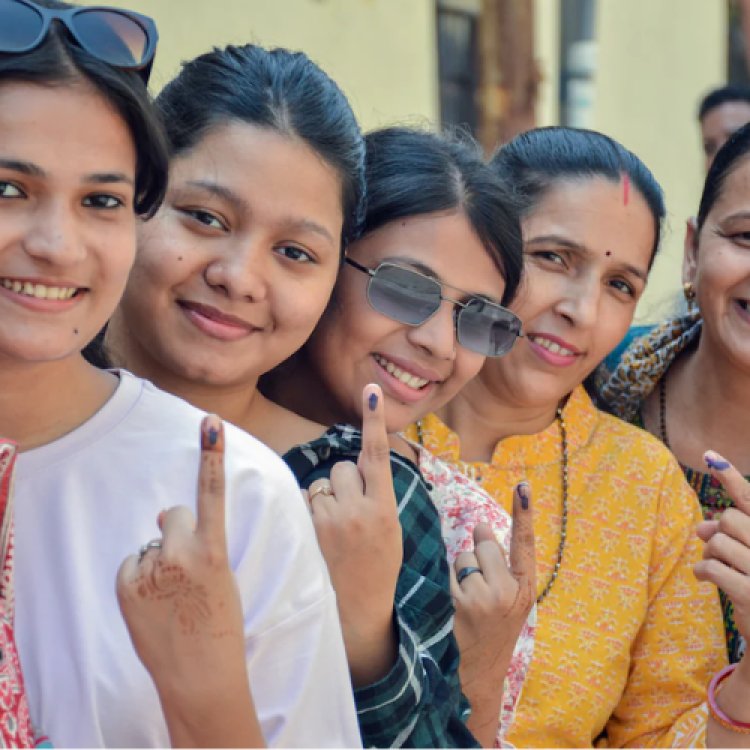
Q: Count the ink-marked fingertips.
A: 4